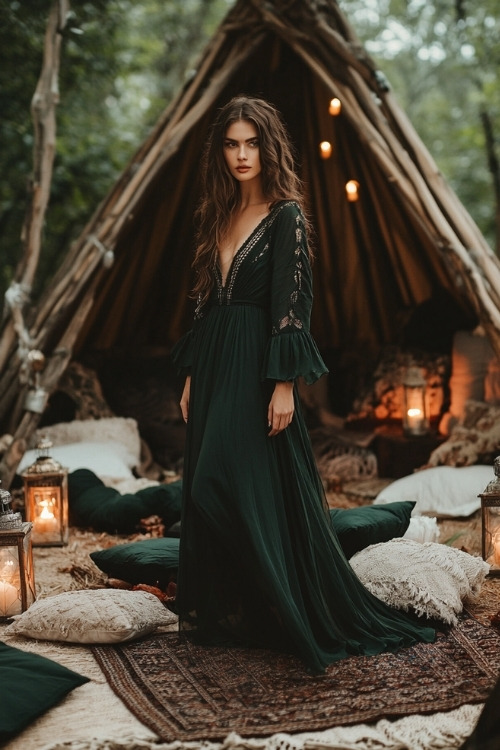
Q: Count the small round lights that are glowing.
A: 3